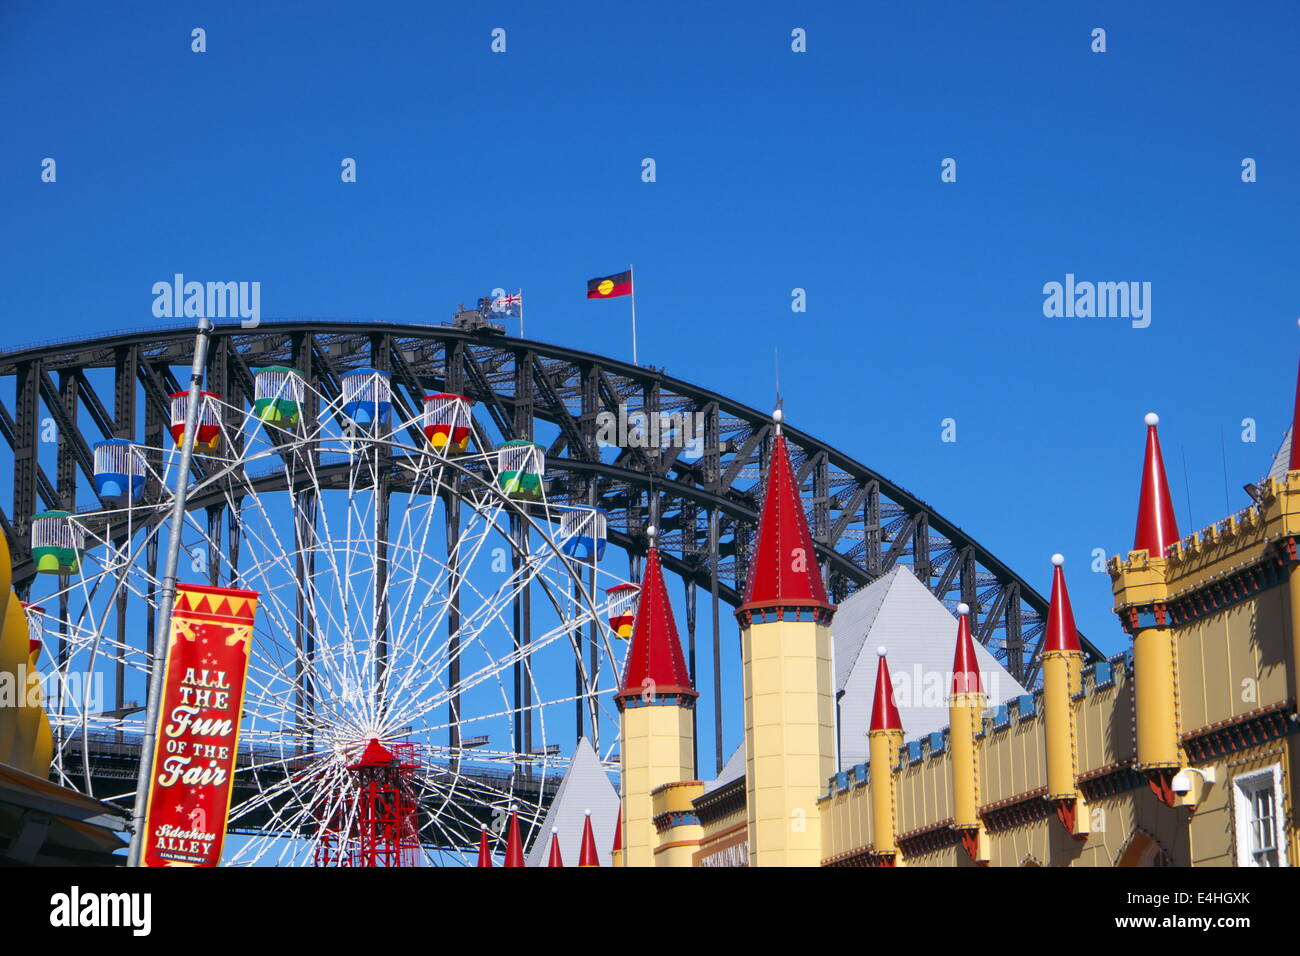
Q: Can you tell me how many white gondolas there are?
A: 0